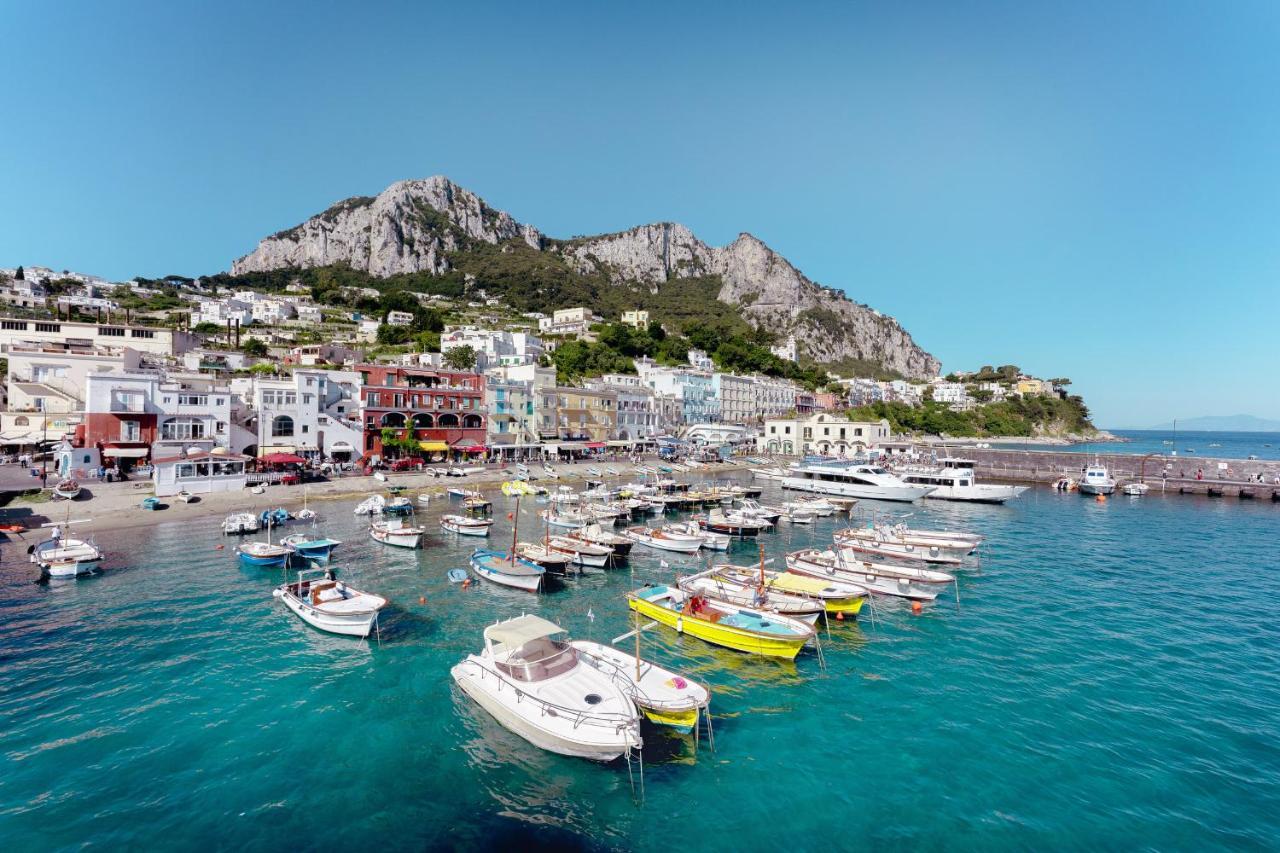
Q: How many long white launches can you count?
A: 2